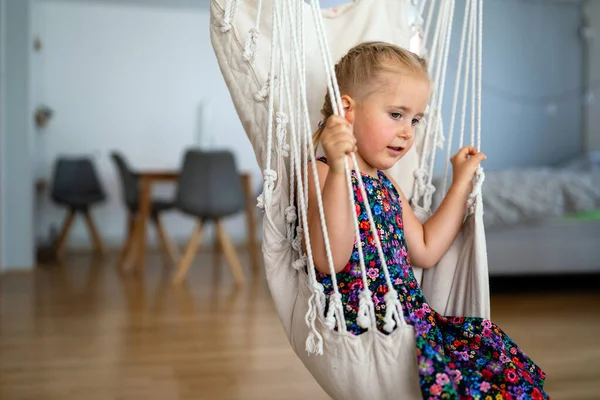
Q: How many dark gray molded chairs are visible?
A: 3